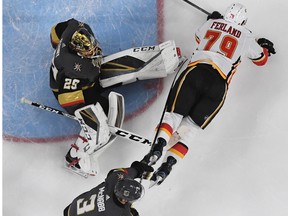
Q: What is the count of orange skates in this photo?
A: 0